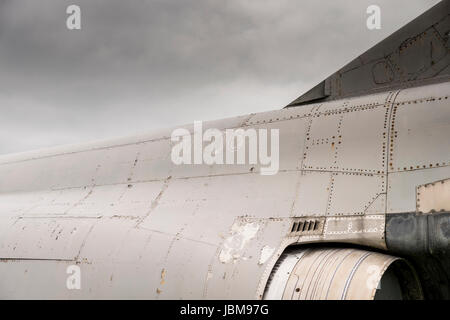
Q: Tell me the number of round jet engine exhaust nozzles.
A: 1